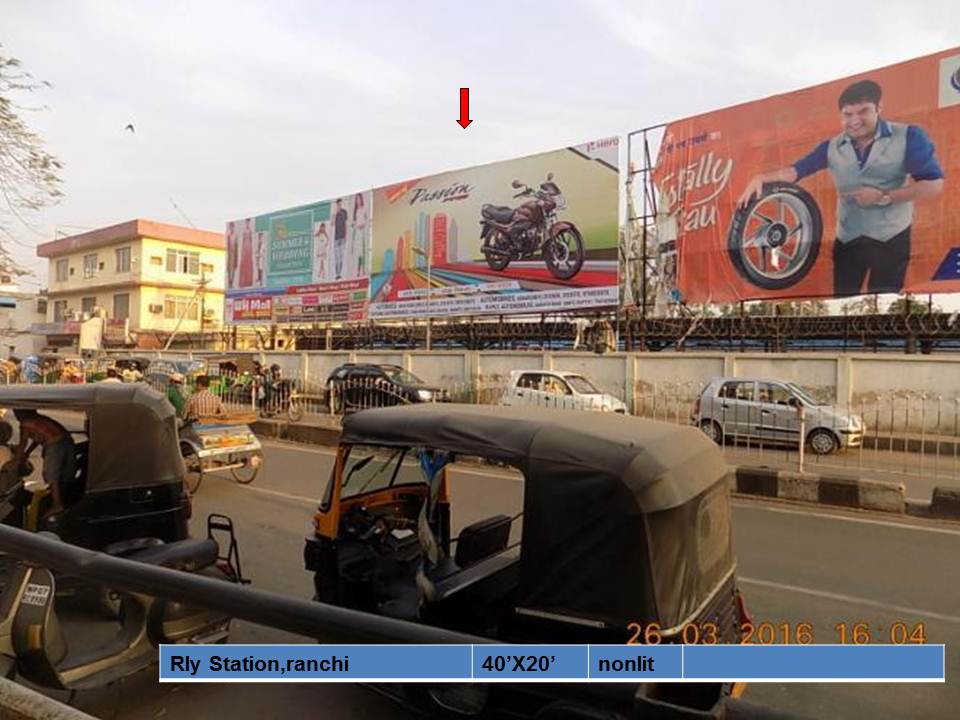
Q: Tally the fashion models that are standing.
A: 6